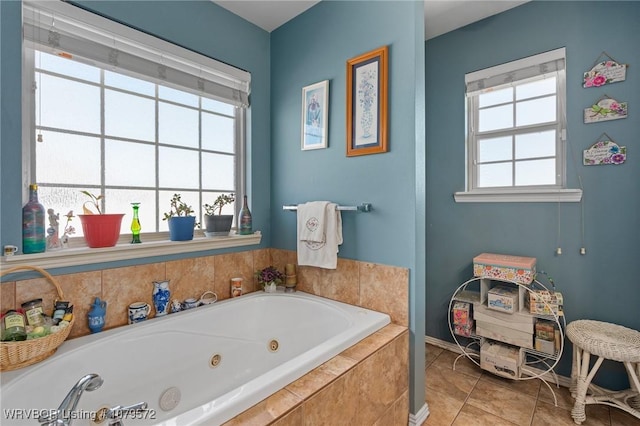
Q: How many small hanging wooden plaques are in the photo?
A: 3